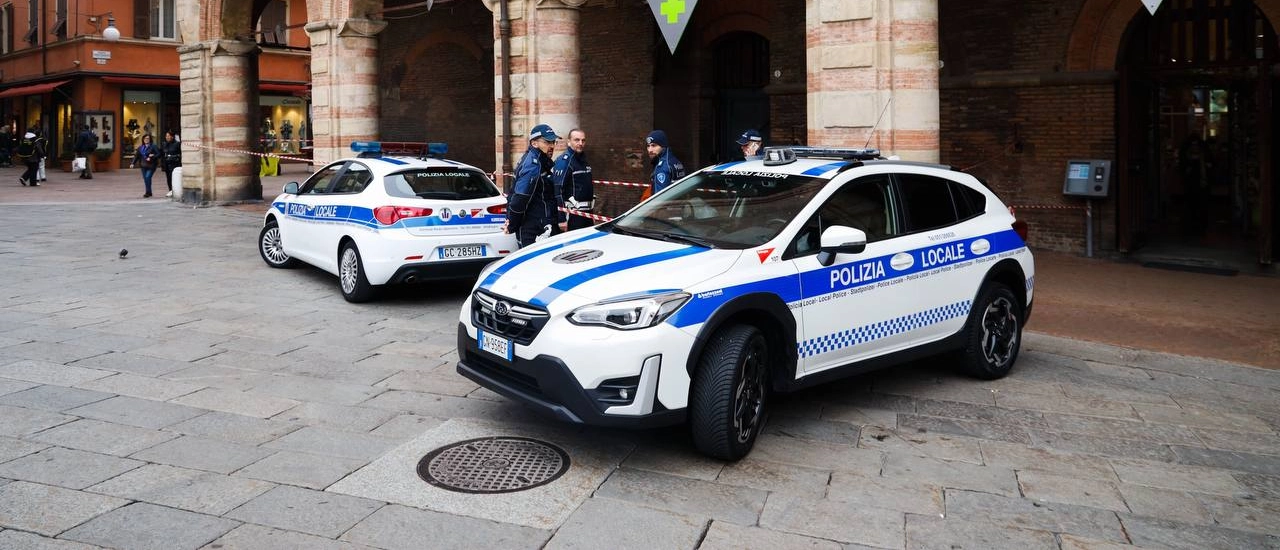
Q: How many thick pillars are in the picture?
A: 4